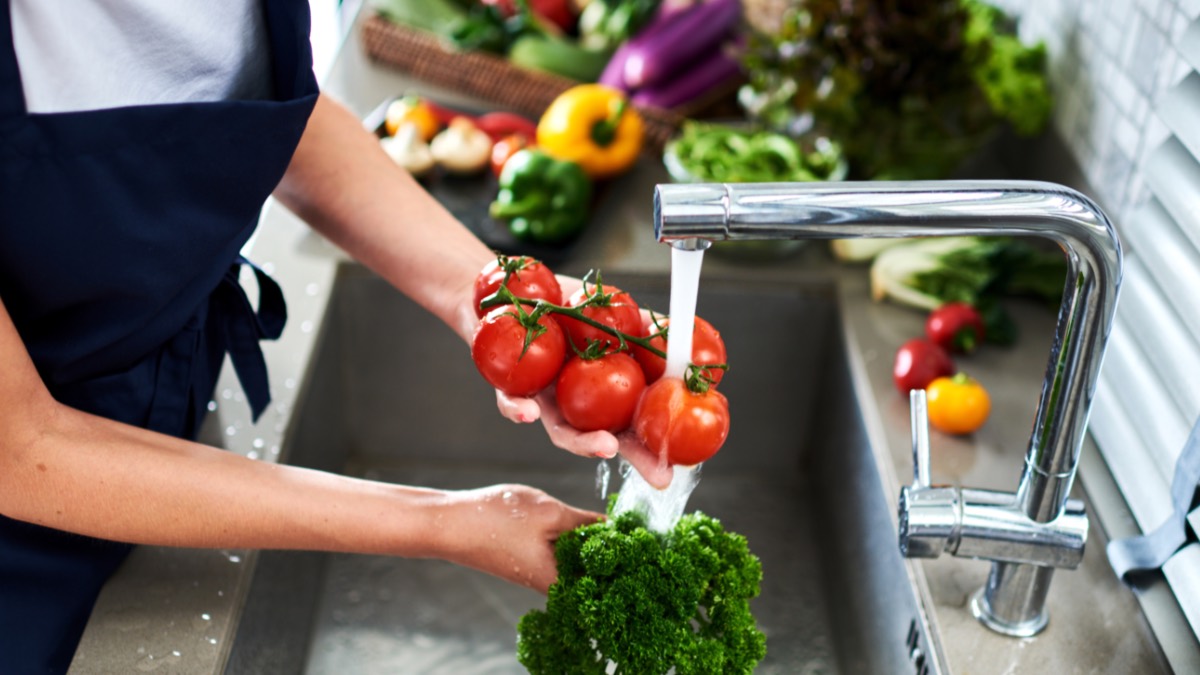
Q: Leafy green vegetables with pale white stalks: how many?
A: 2